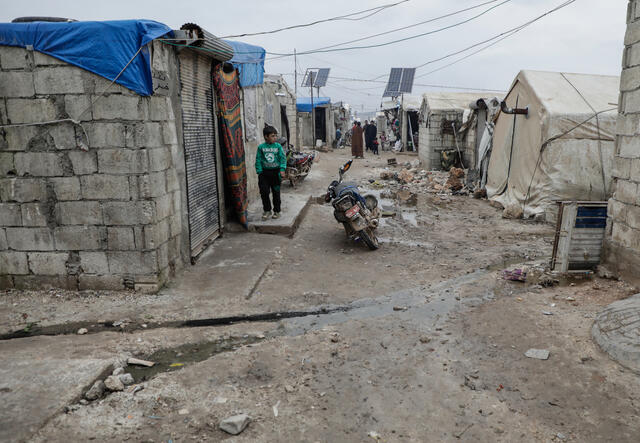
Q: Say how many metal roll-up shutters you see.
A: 1